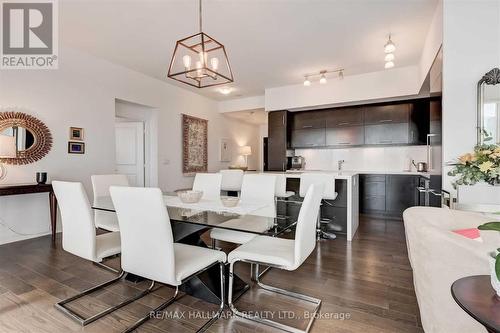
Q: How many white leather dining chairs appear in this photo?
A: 6